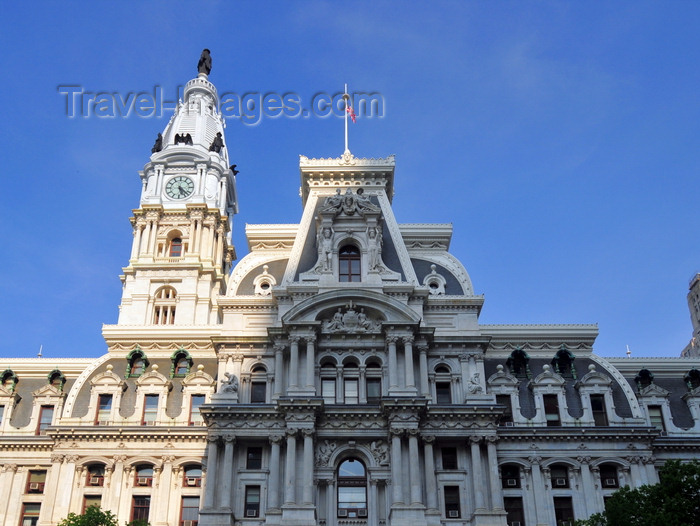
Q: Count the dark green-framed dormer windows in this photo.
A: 8